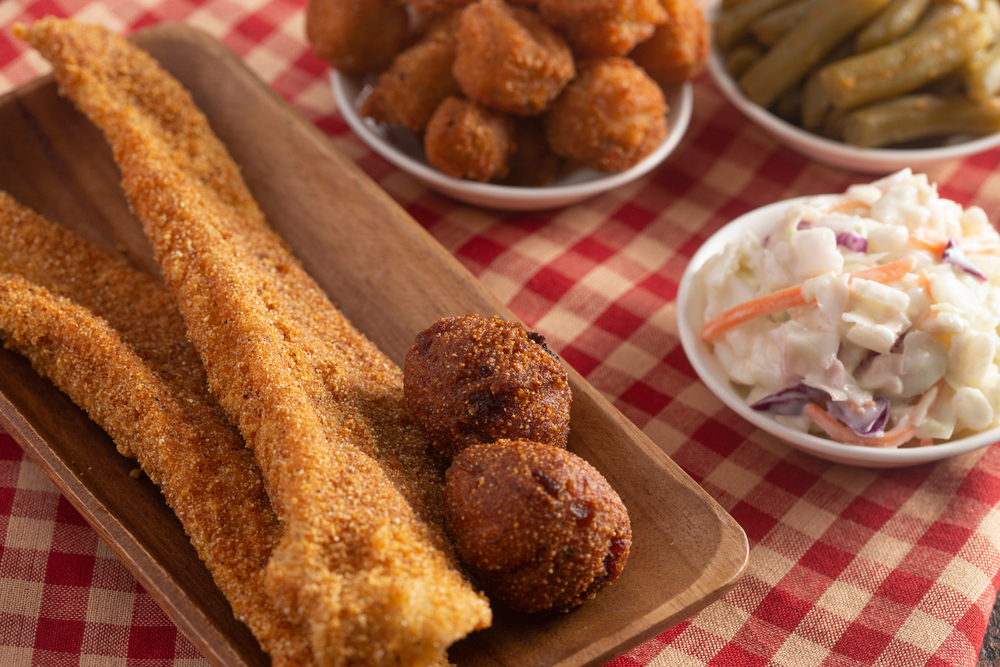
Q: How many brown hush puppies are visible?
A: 2